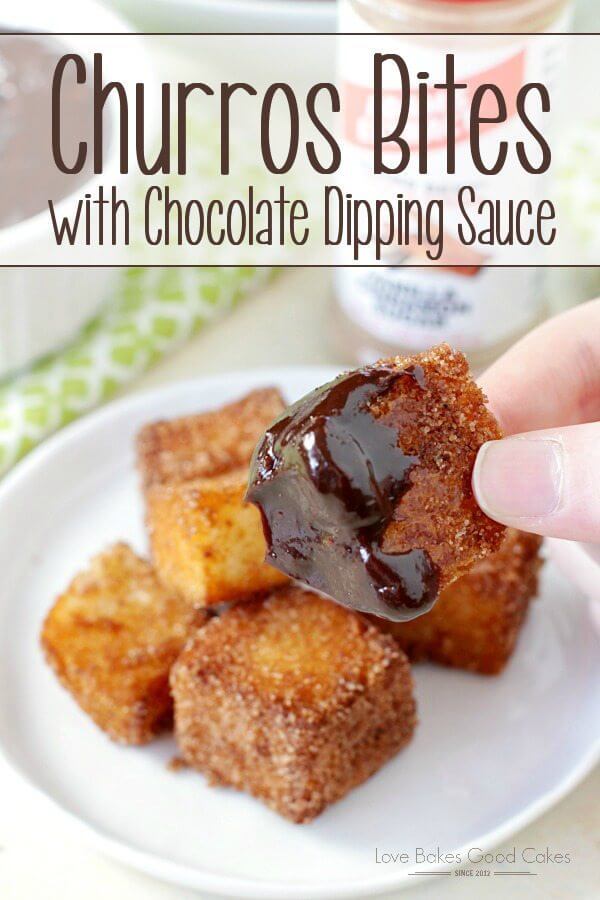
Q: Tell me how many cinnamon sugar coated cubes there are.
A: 6